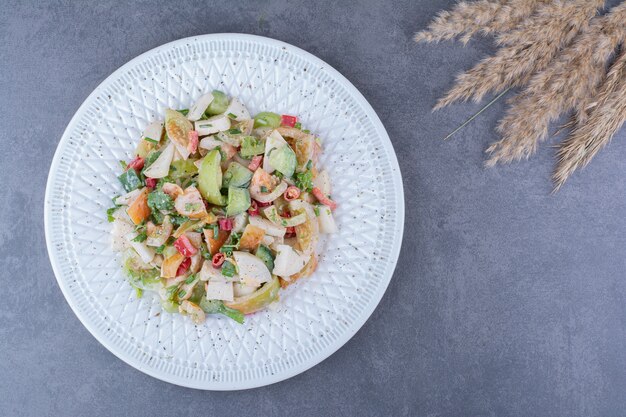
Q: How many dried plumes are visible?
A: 4